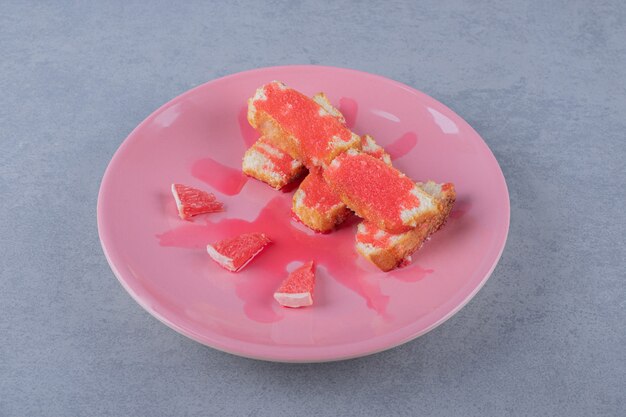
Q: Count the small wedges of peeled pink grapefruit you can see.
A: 3